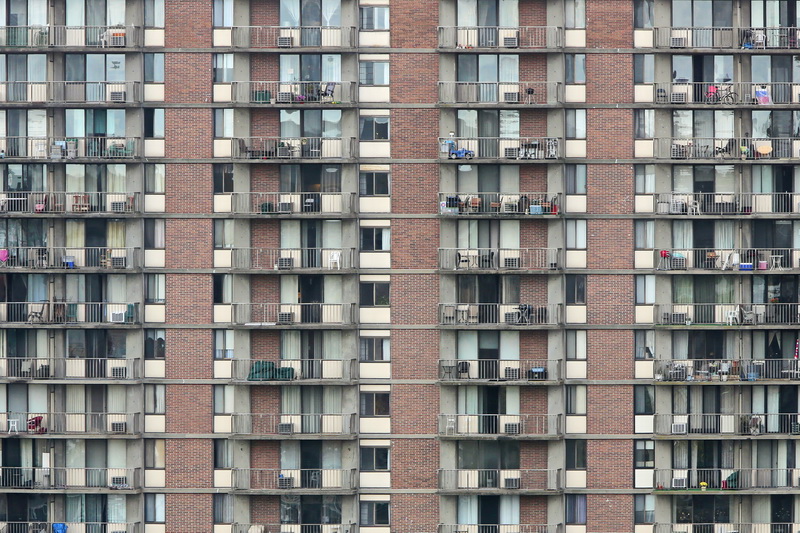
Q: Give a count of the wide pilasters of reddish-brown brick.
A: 3